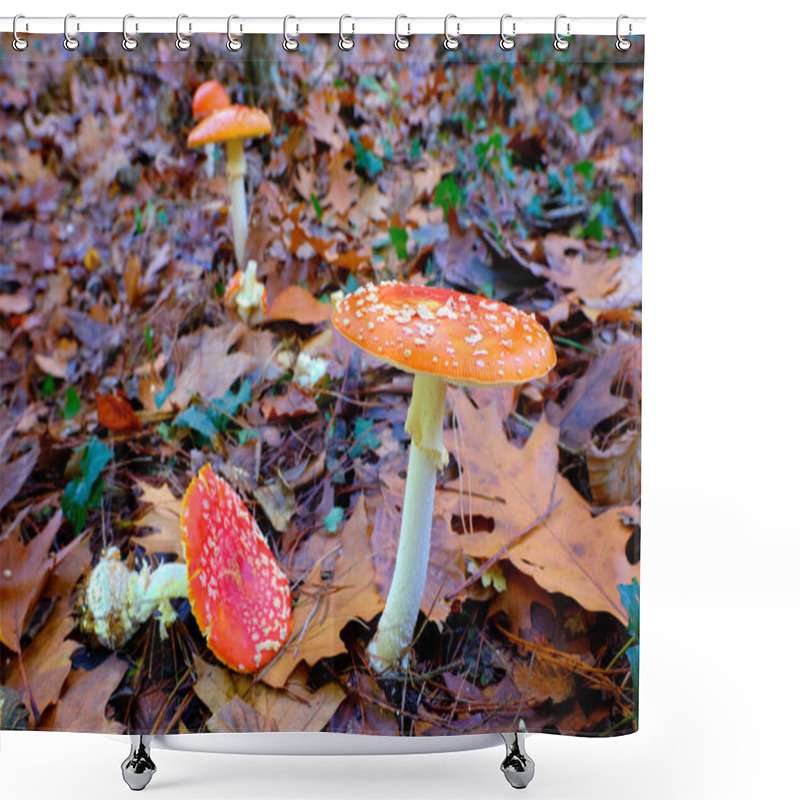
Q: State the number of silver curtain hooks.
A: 12